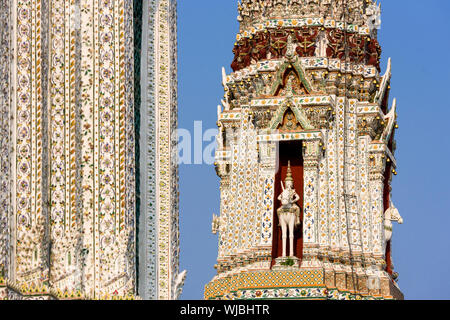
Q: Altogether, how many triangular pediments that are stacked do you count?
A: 2